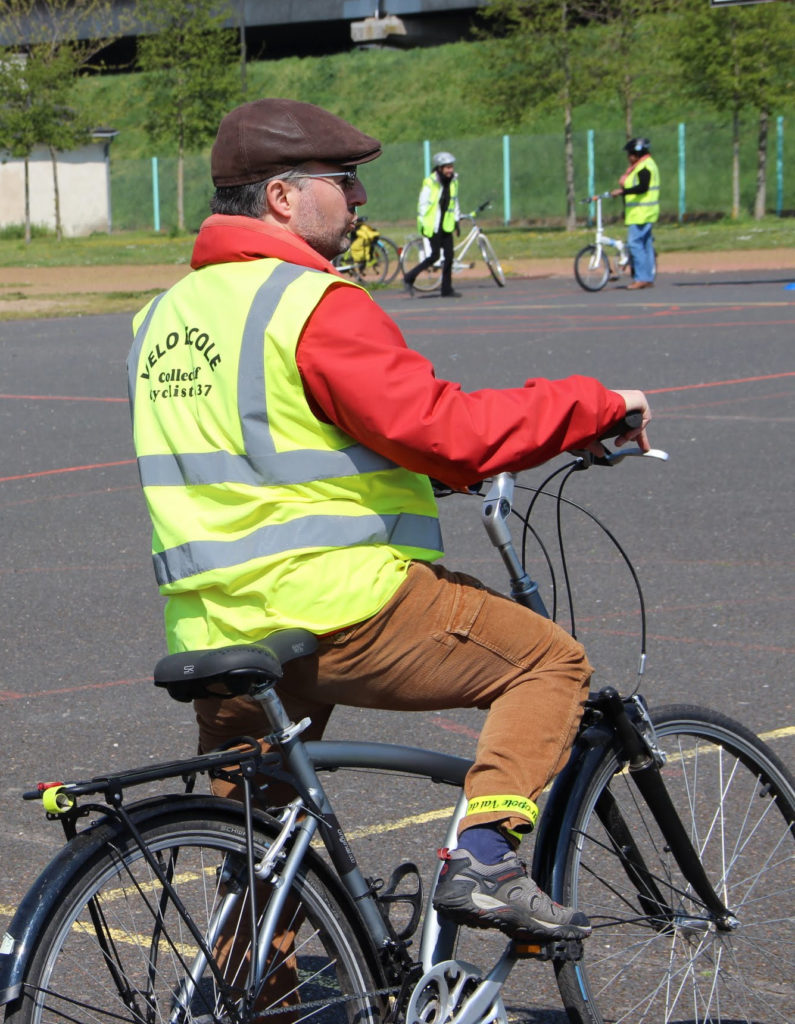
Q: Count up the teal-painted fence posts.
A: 6